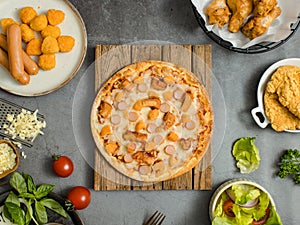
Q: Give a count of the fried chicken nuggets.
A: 10